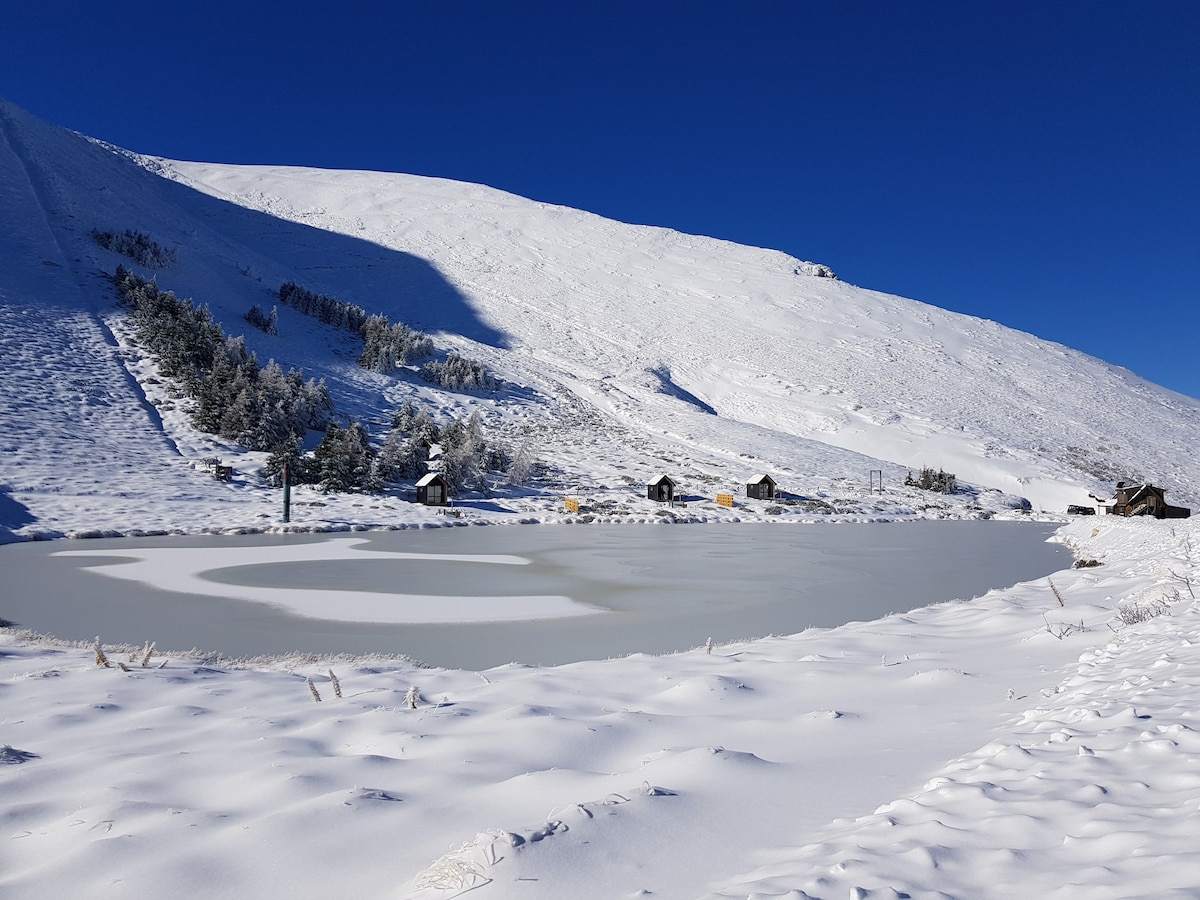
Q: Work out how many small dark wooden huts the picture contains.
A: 3